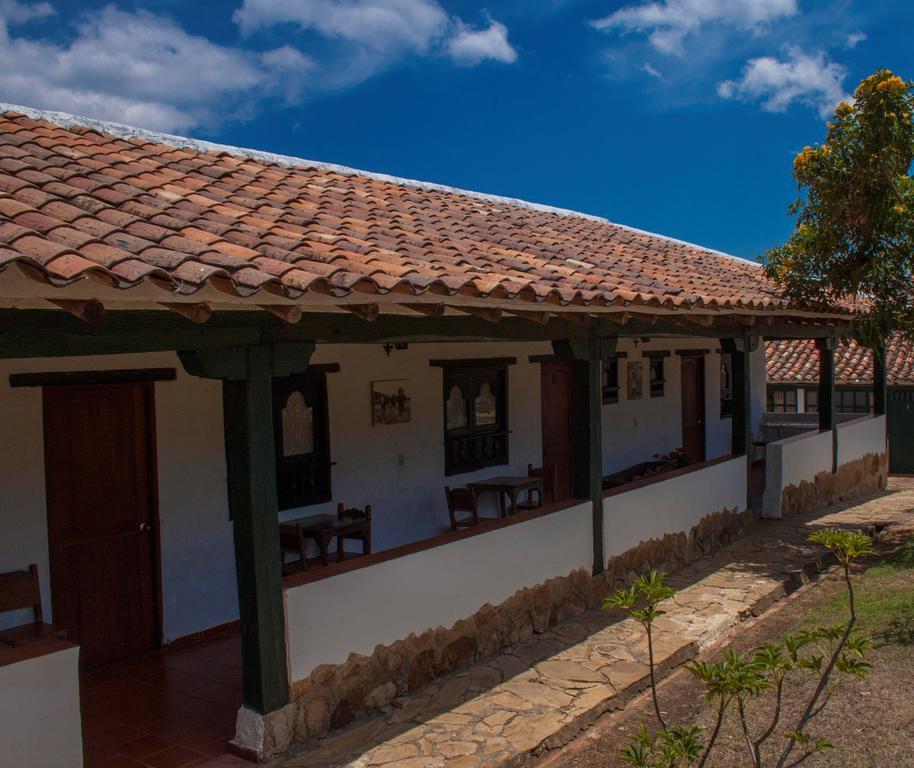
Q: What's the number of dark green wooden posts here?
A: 5